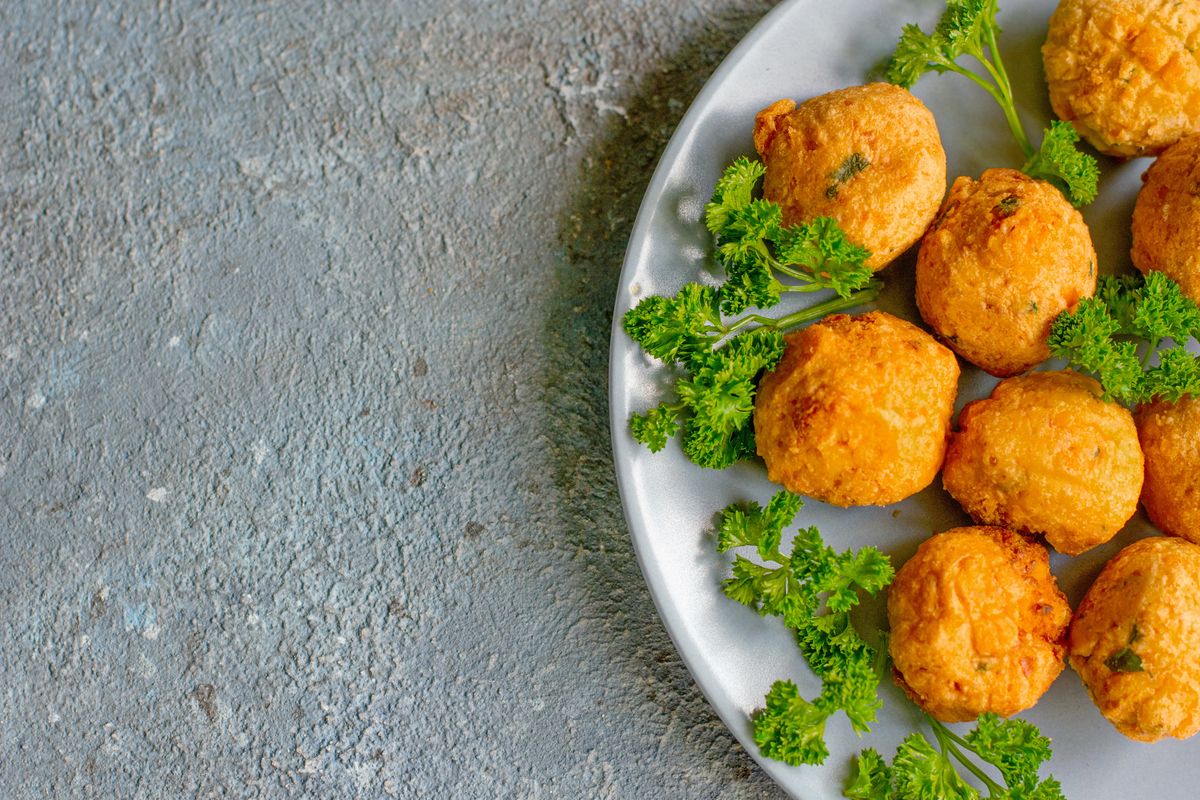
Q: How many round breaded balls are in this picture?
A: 9